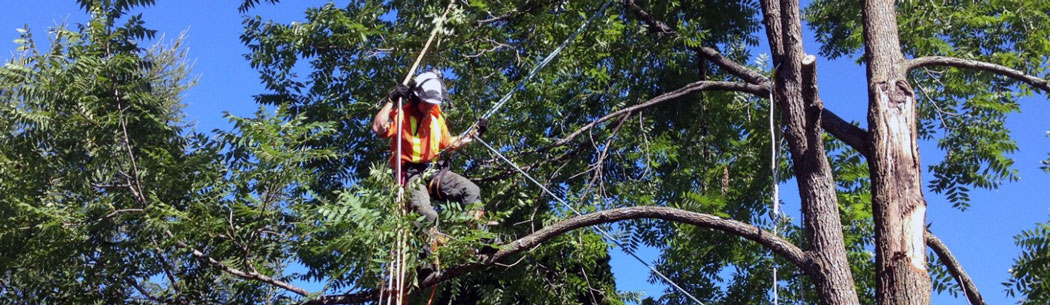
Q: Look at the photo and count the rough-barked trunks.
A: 2